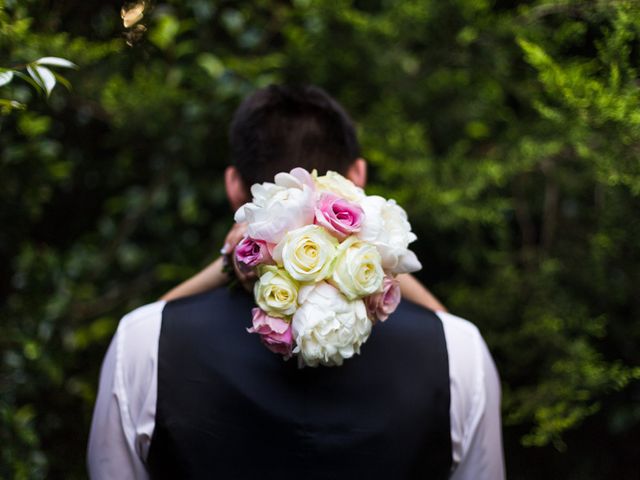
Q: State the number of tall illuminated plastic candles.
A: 0